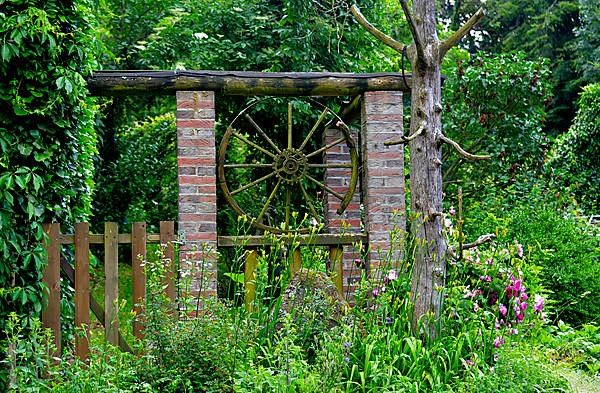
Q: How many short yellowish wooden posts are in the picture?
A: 3